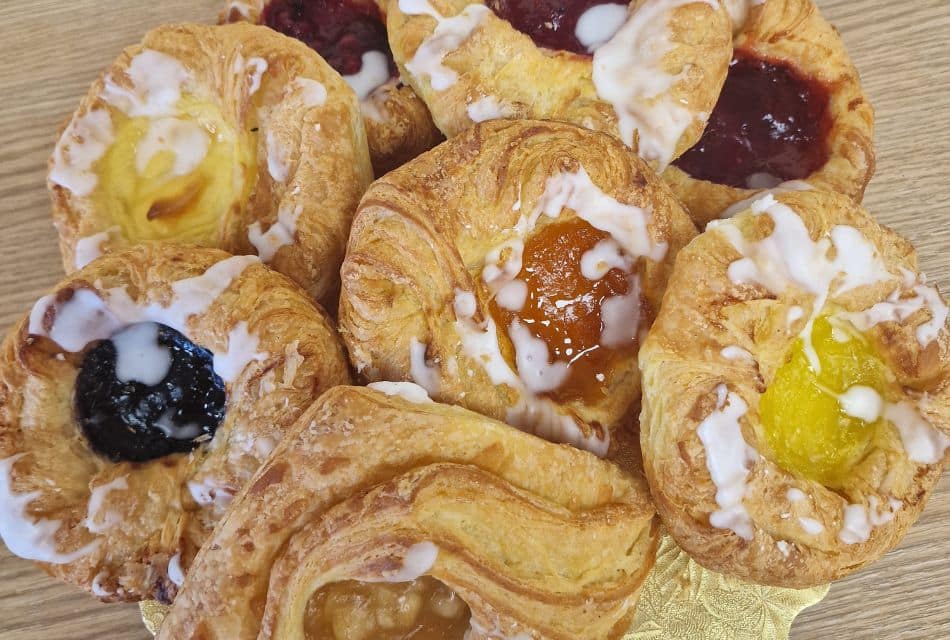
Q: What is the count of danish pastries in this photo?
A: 8